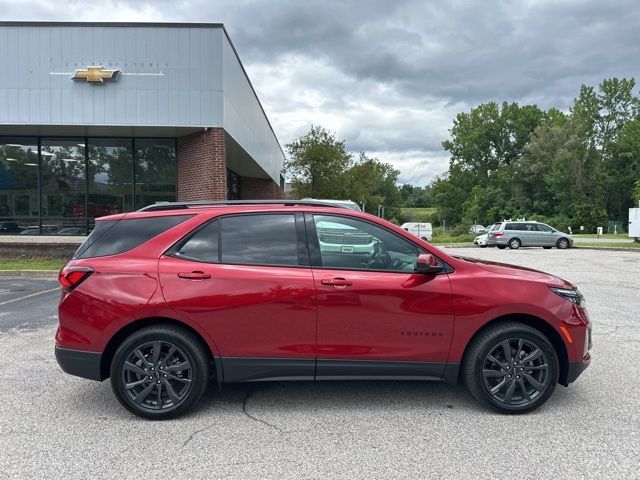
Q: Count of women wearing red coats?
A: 0